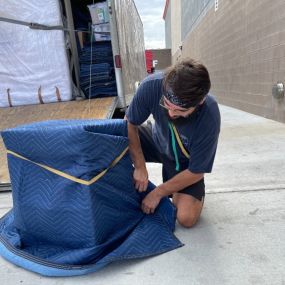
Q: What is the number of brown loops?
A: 3